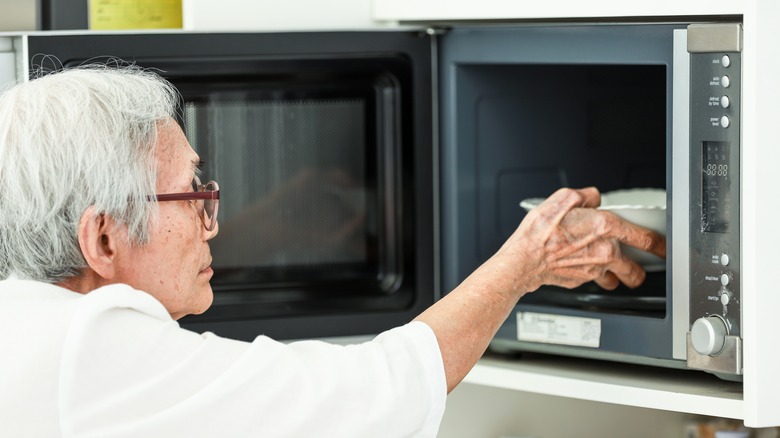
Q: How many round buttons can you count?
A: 7